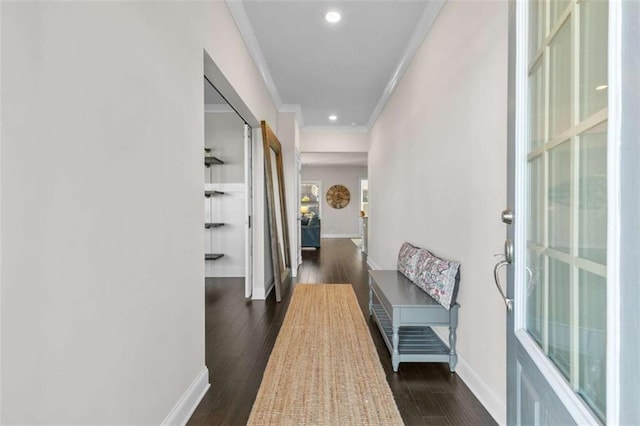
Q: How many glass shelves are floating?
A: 4